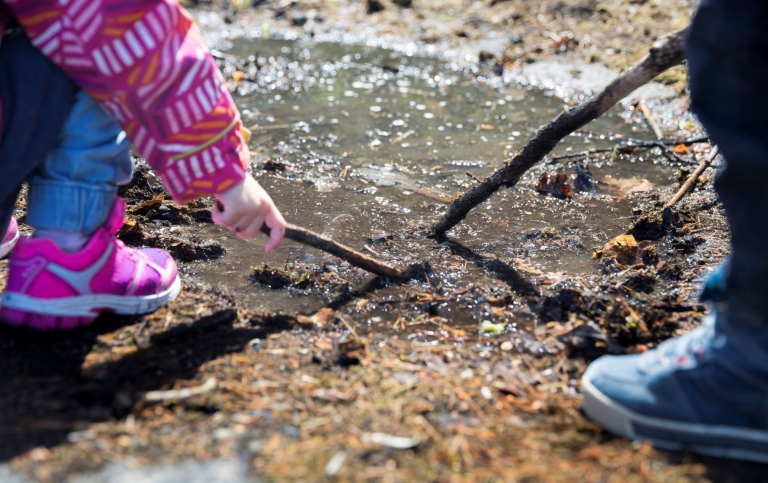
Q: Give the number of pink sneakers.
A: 2